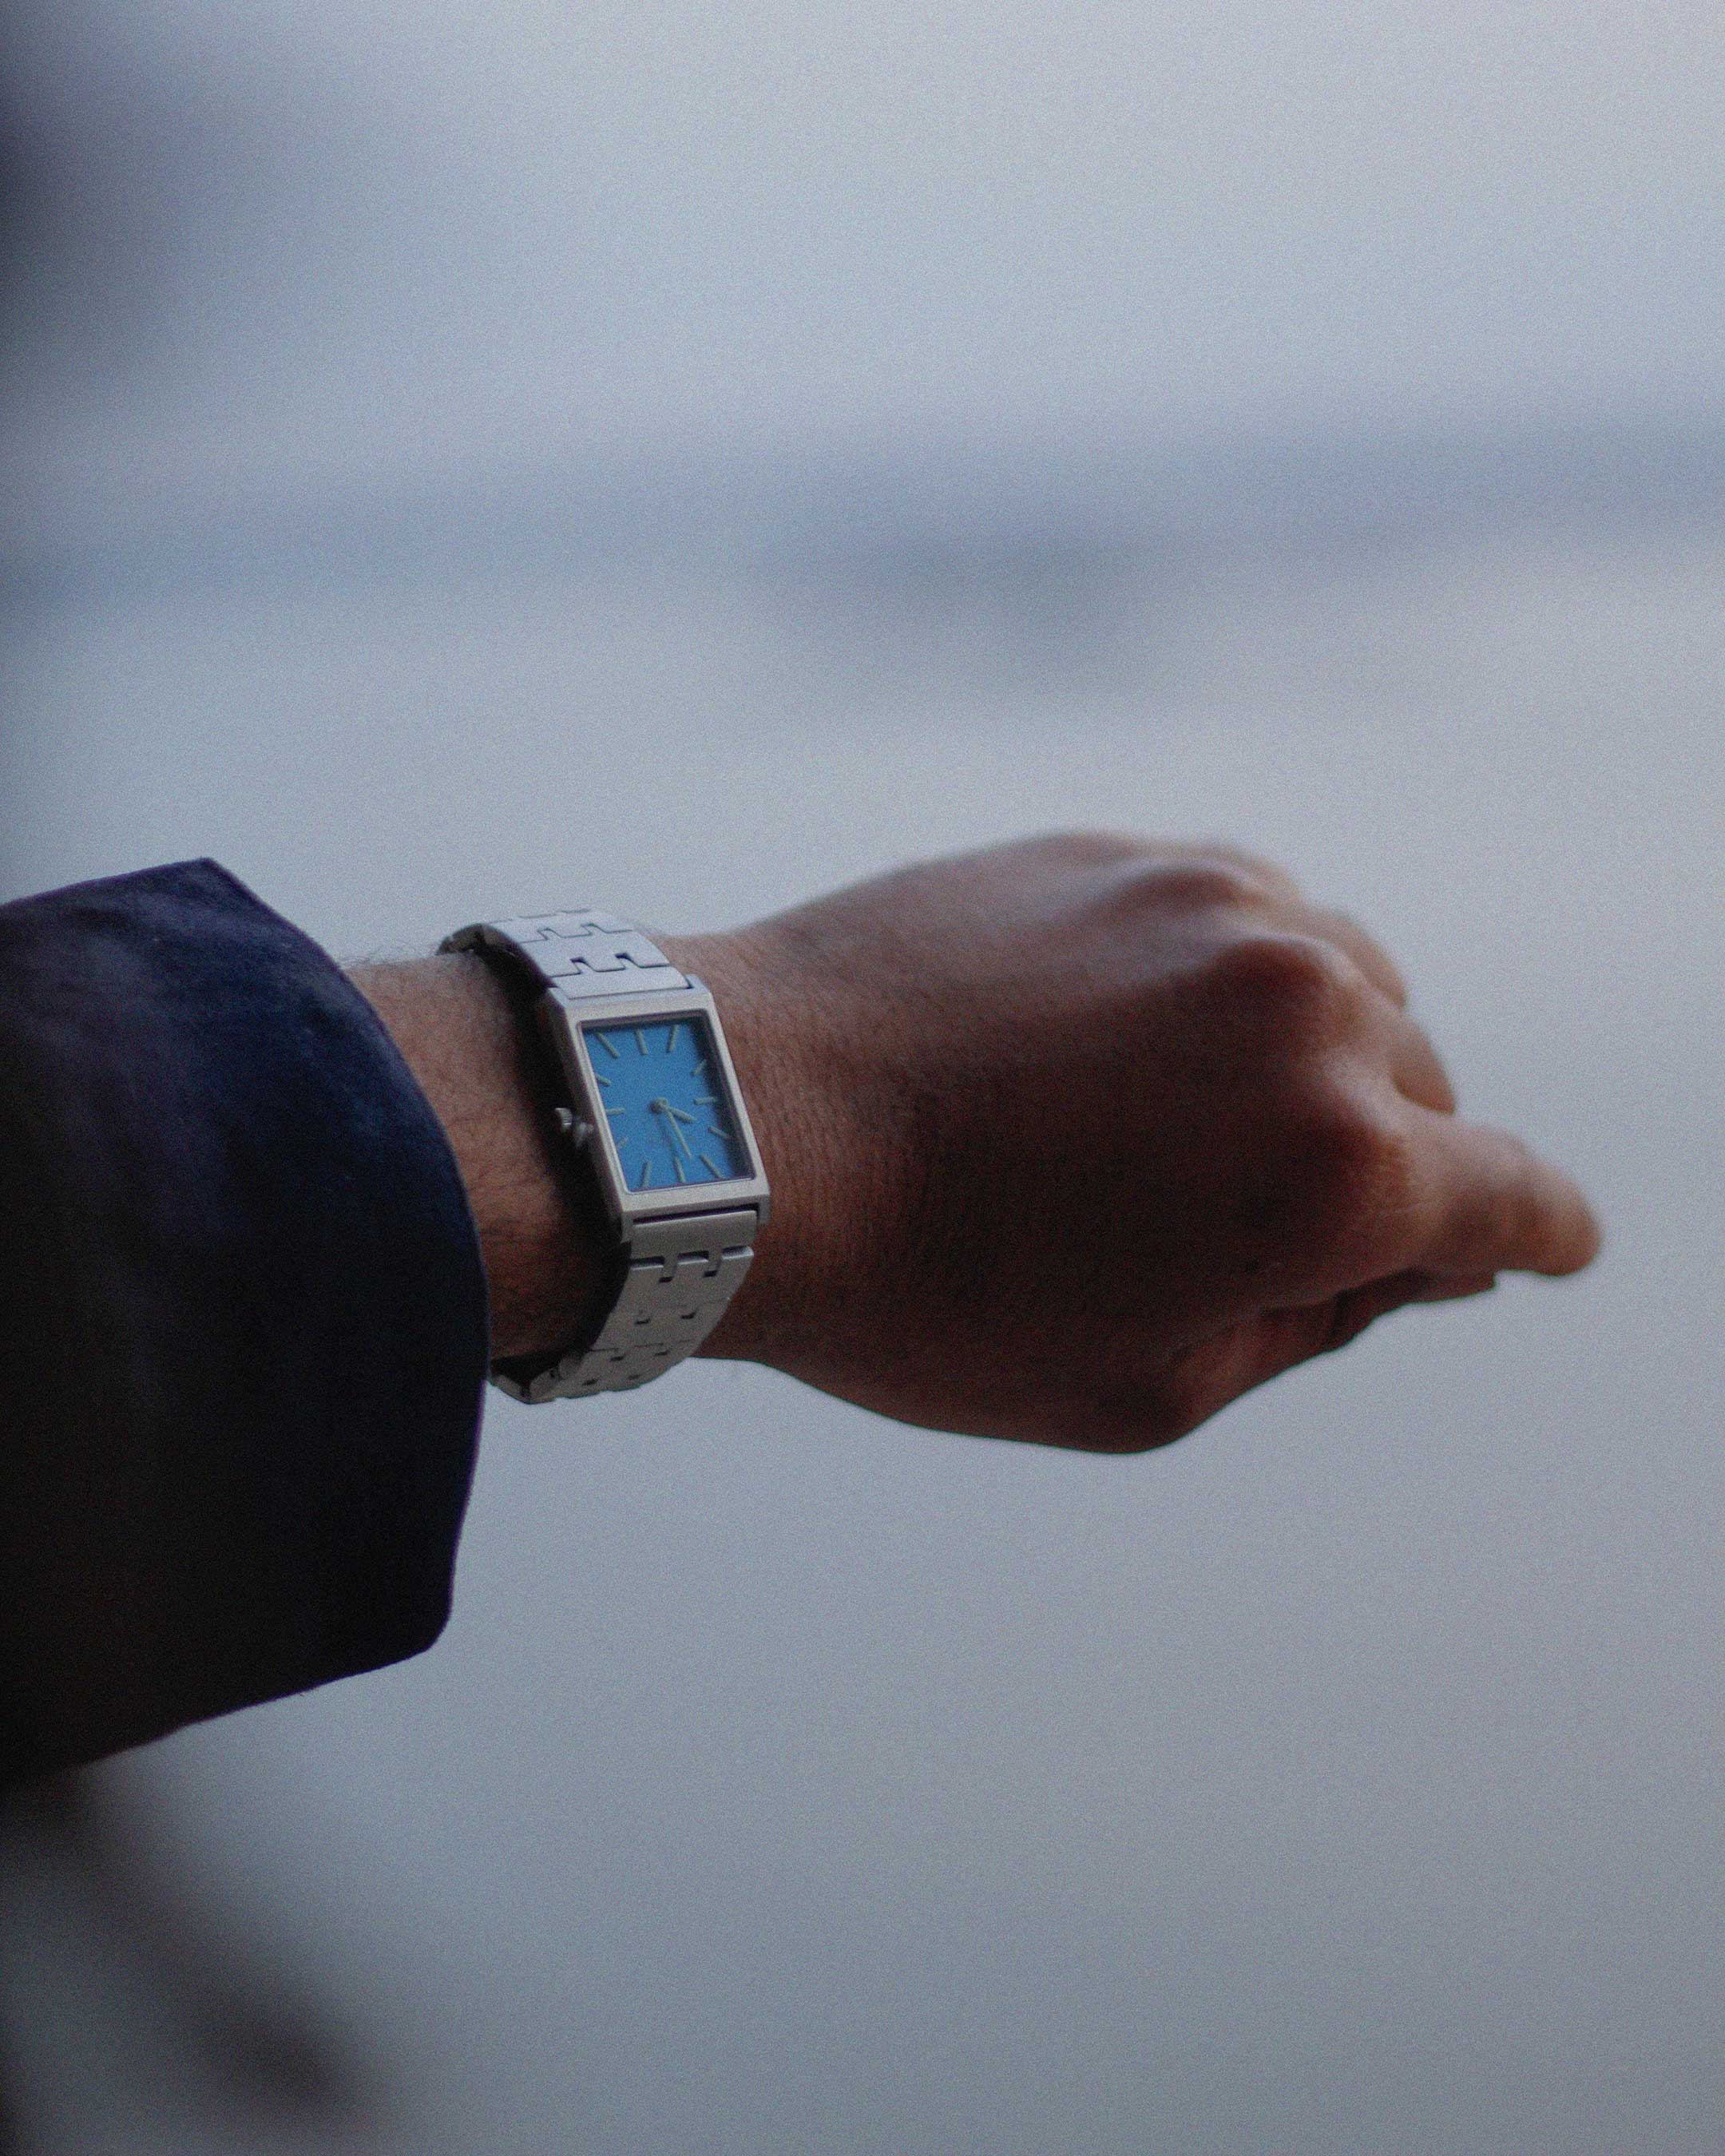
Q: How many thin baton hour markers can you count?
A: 12